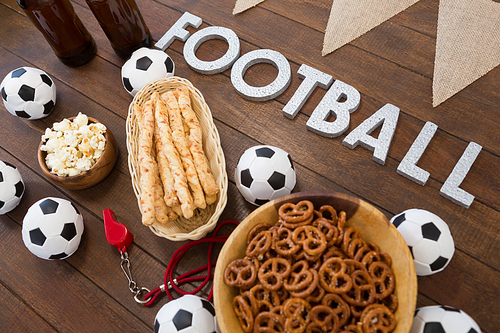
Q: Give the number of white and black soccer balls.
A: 8